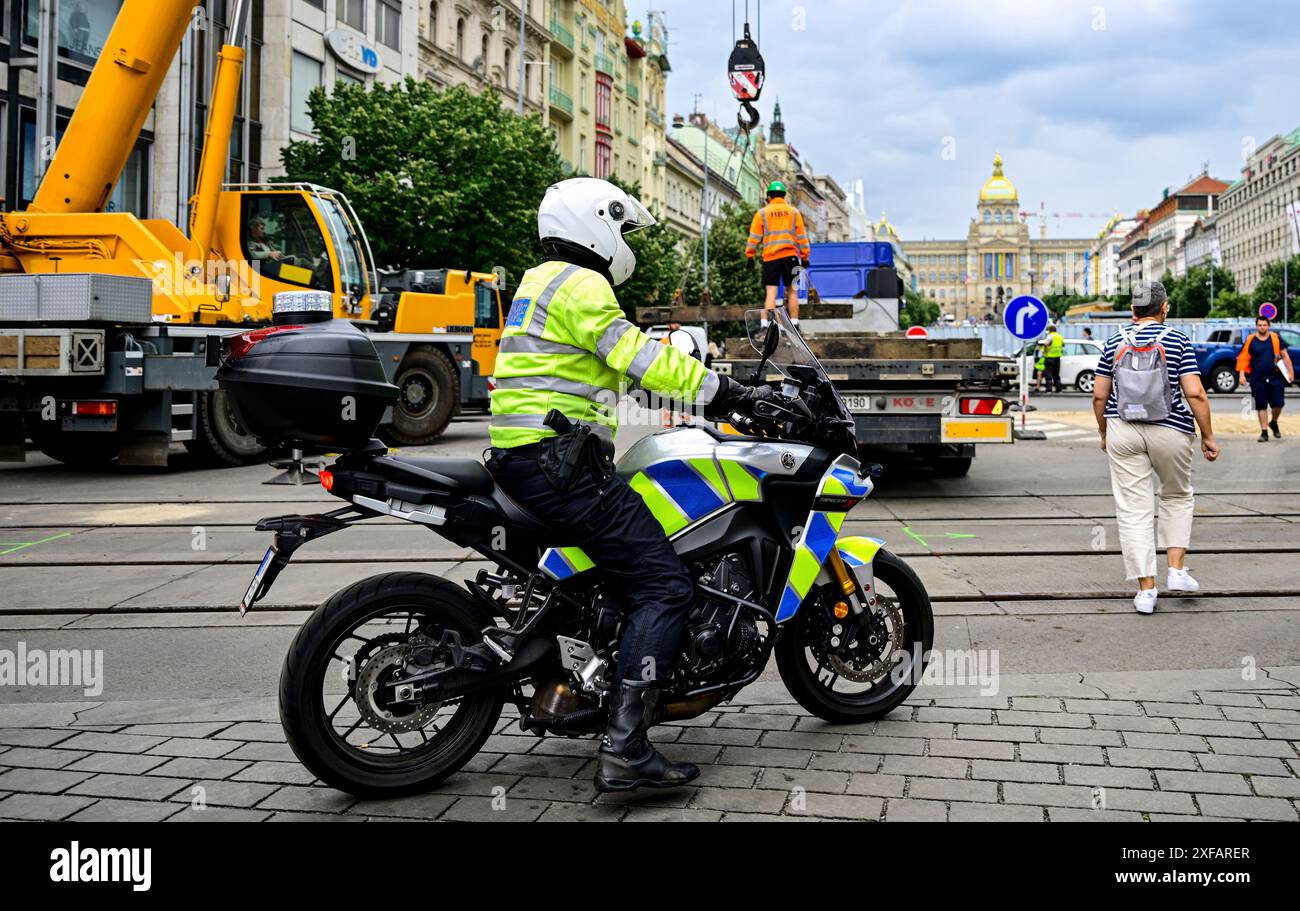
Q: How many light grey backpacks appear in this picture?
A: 1